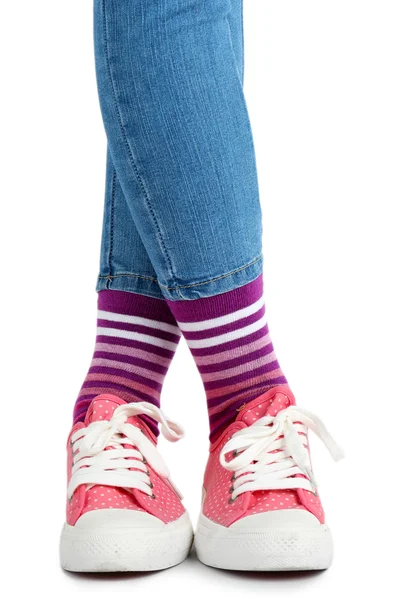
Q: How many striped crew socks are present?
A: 2